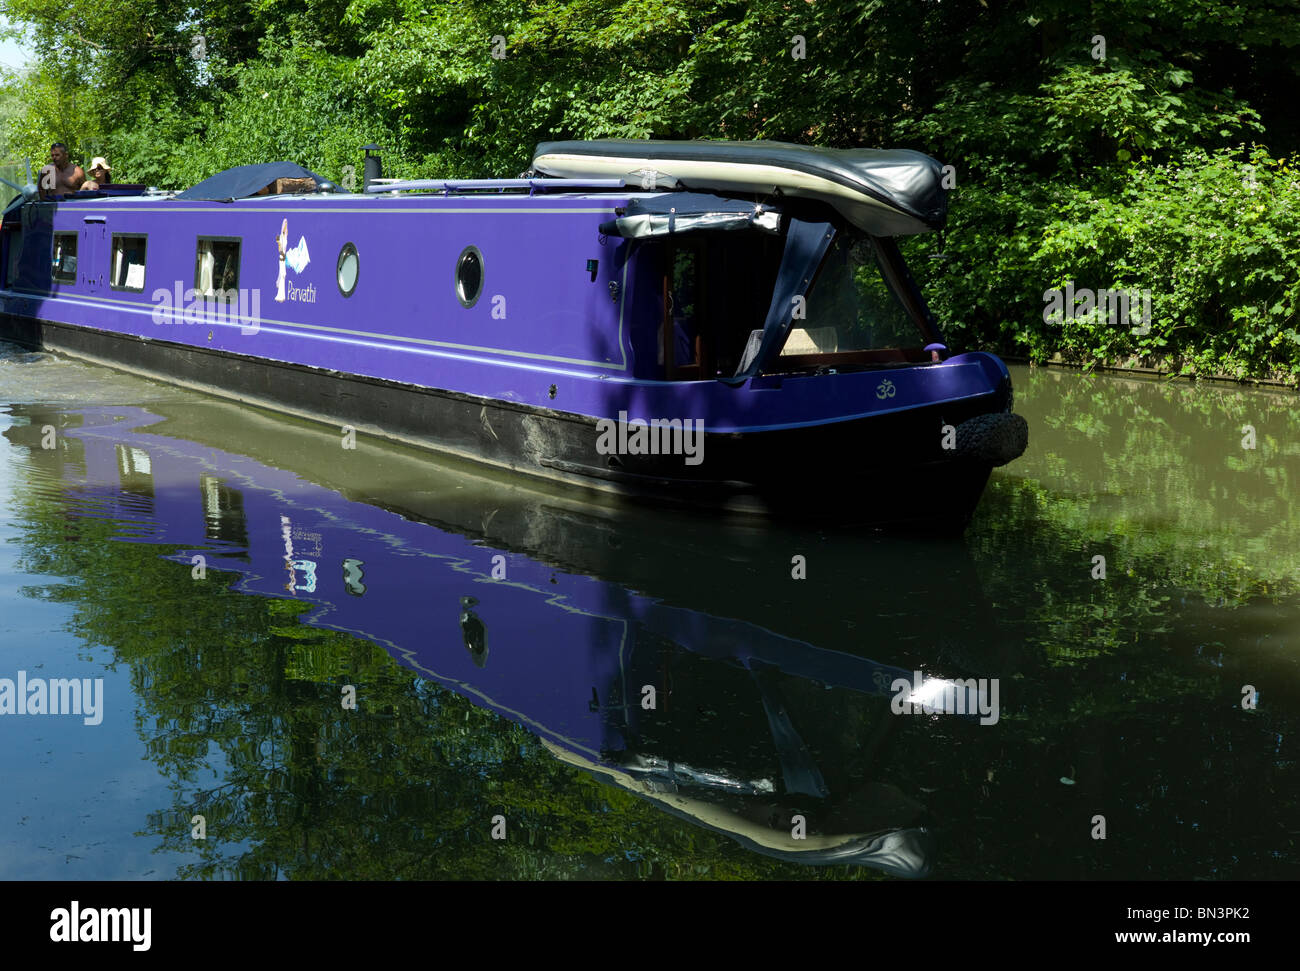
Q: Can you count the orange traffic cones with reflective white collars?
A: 0